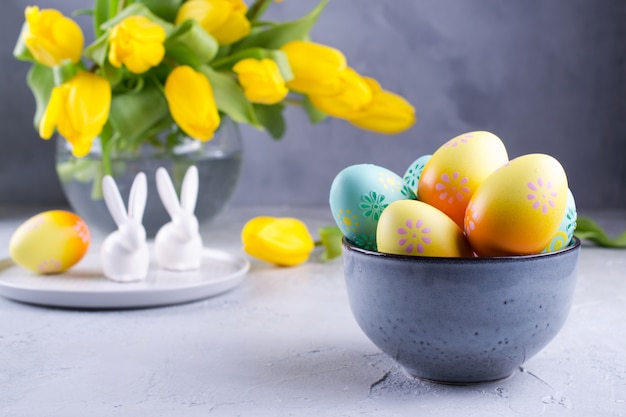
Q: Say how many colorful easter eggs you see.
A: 7